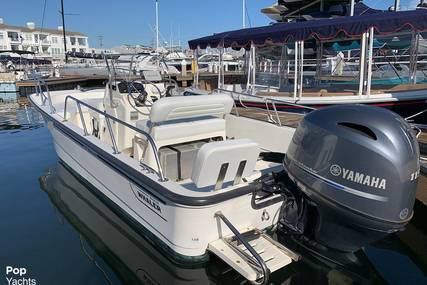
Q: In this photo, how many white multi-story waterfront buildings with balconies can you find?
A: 1